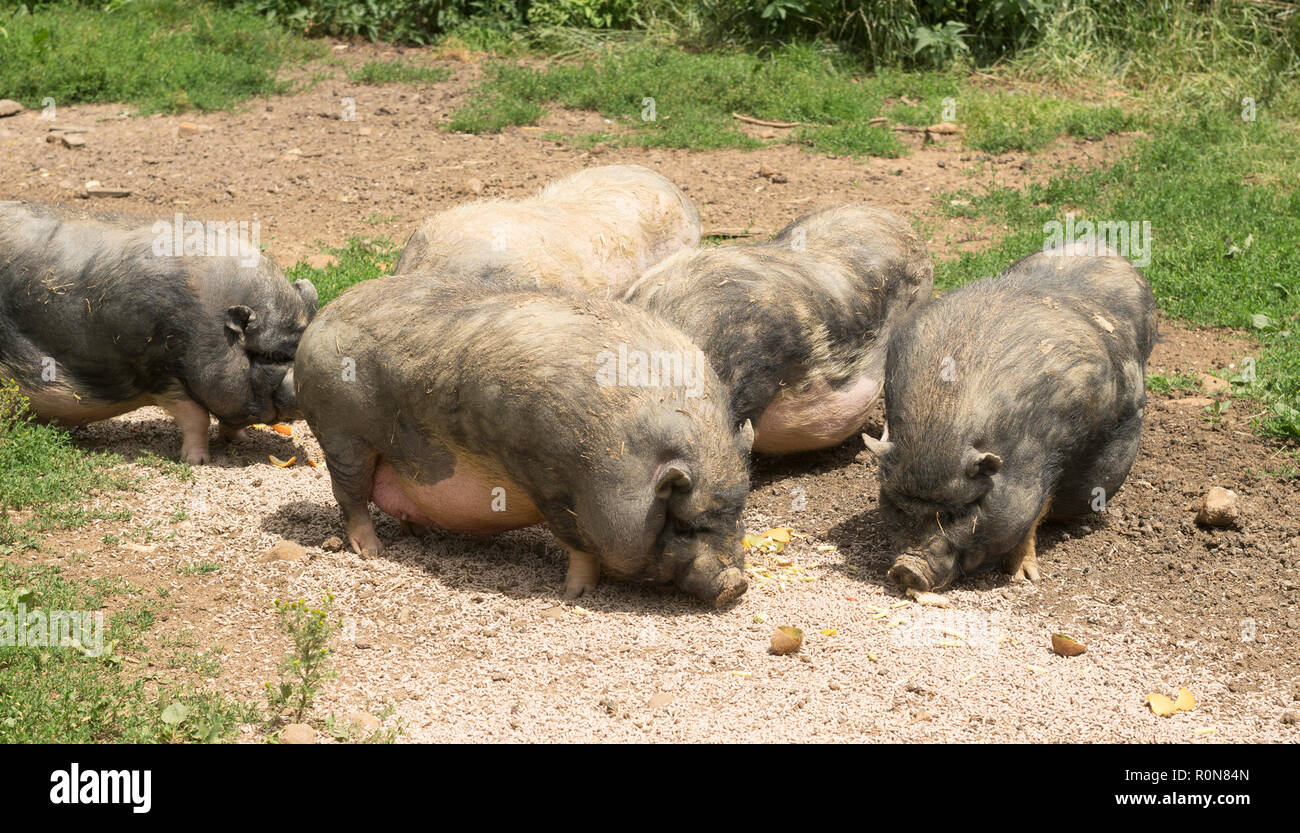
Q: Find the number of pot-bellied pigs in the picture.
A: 5